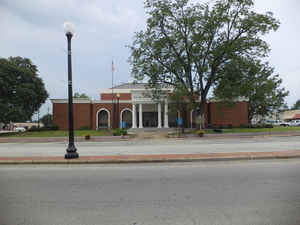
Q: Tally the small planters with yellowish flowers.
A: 2